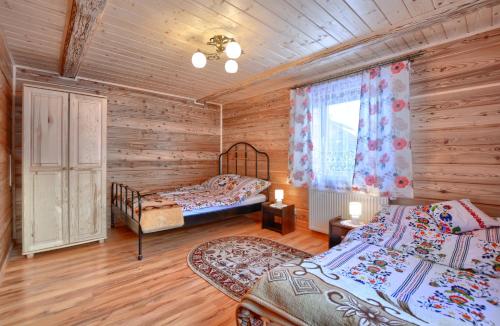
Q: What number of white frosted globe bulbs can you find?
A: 3